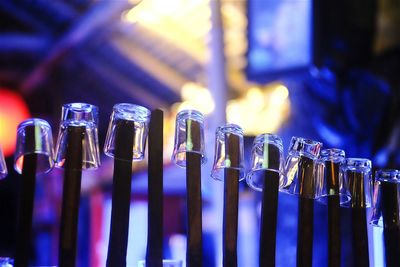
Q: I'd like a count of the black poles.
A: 11